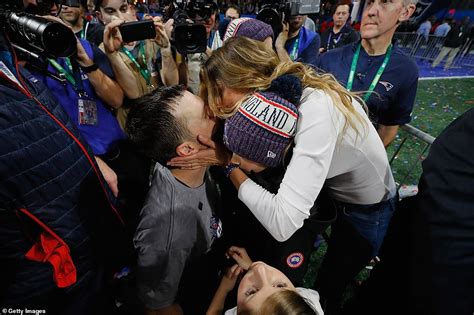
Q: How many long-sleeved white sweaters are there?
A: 1